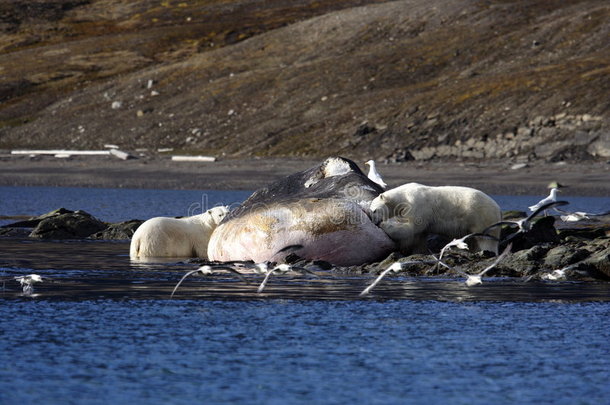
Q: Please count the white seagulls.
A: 12